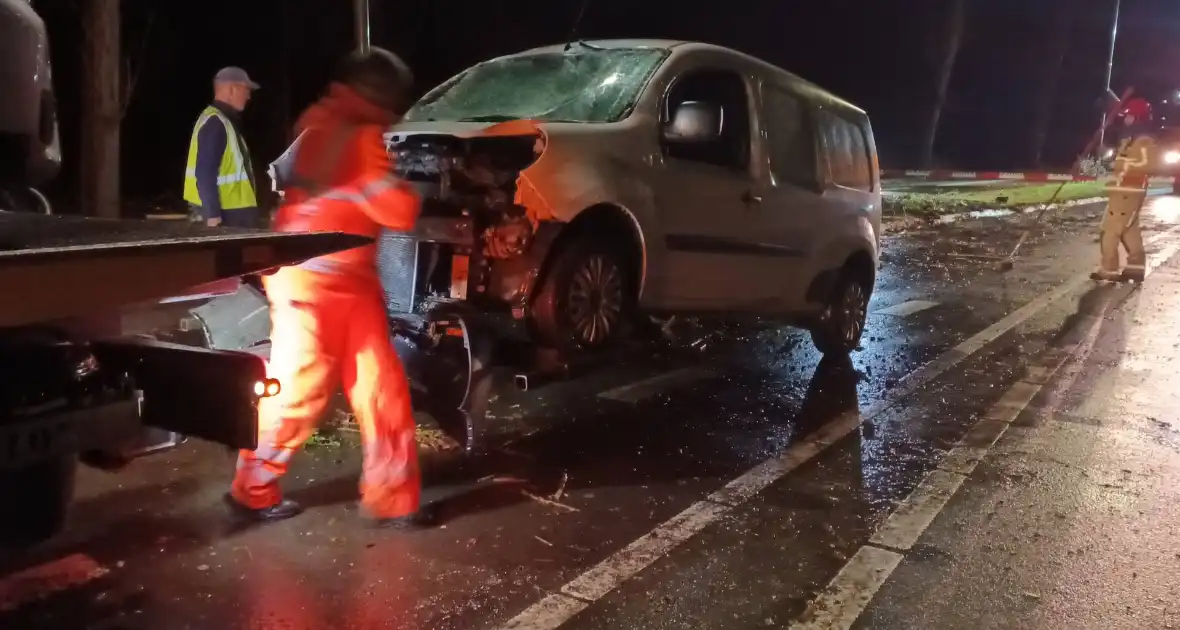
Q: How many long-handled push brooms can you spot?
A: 1